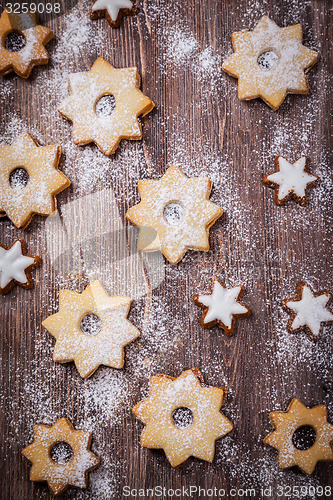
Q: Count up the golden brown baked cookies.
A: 9